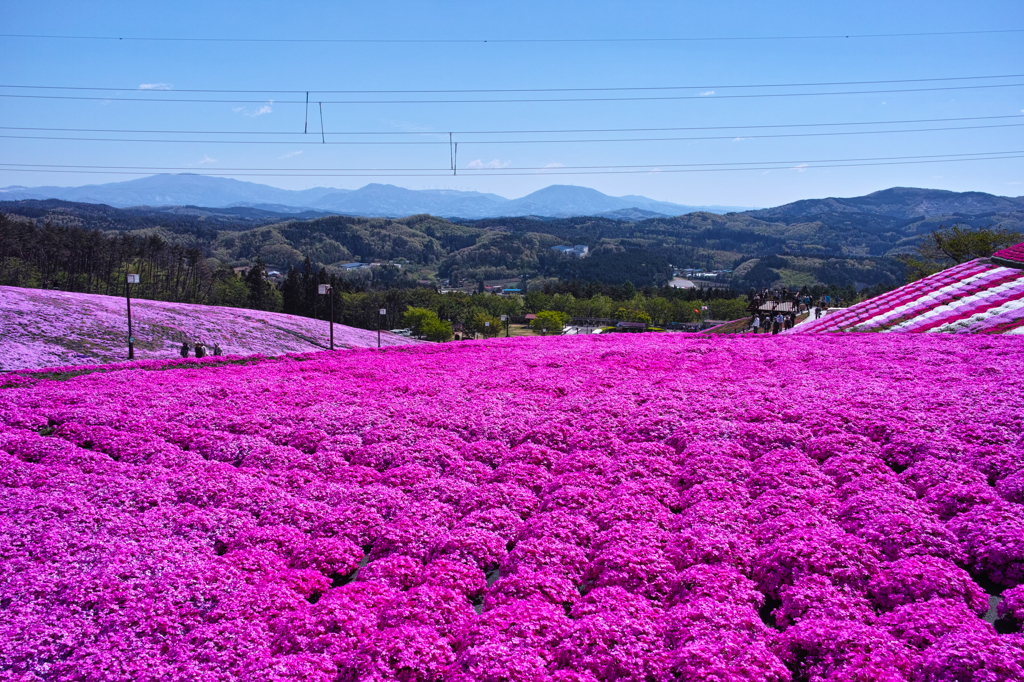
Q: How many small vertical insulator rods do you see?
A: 4